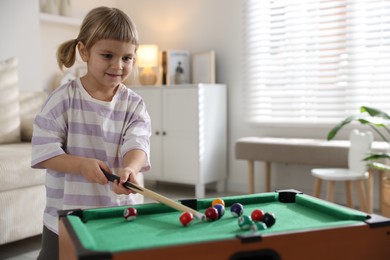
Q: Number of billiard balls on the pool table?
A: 10